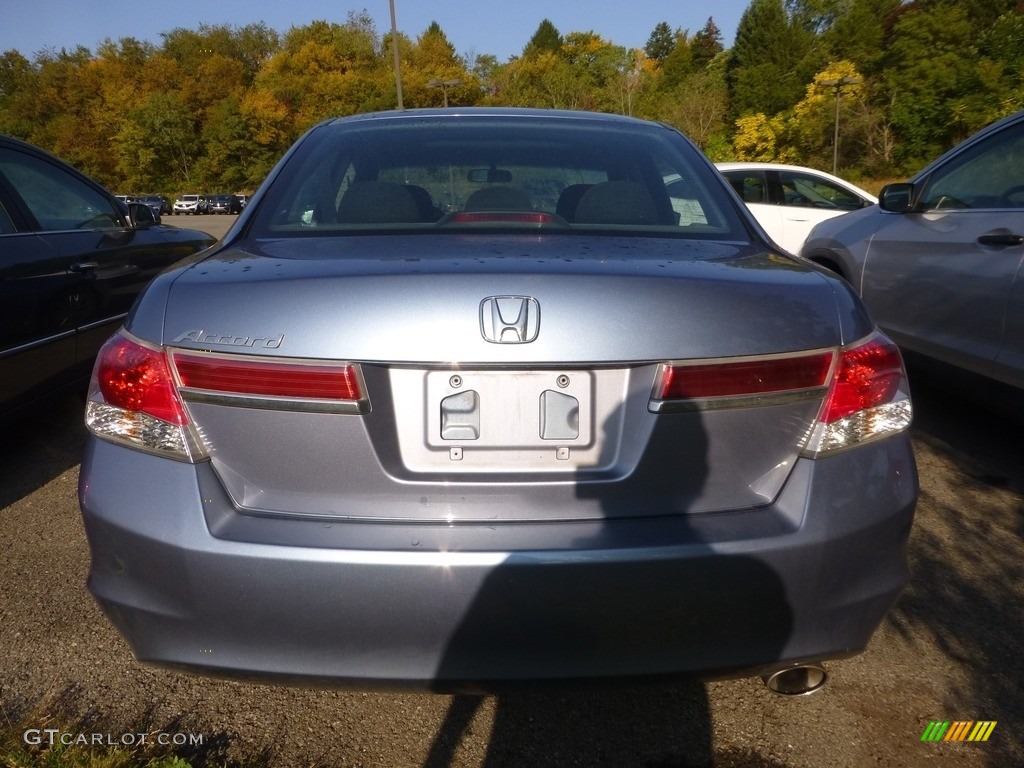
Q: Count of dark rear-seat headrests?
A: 3